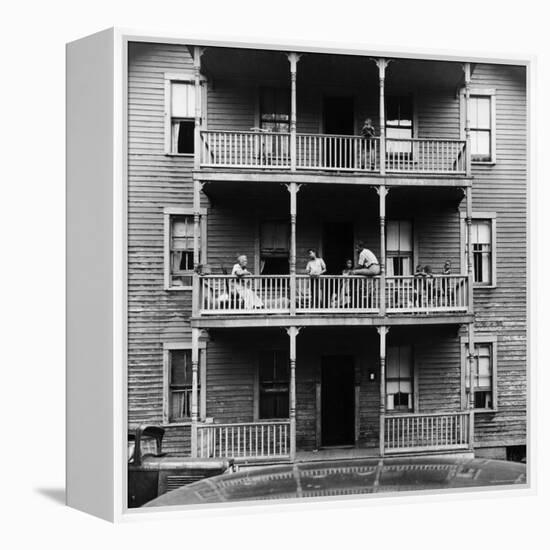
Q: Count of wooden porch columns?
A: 12